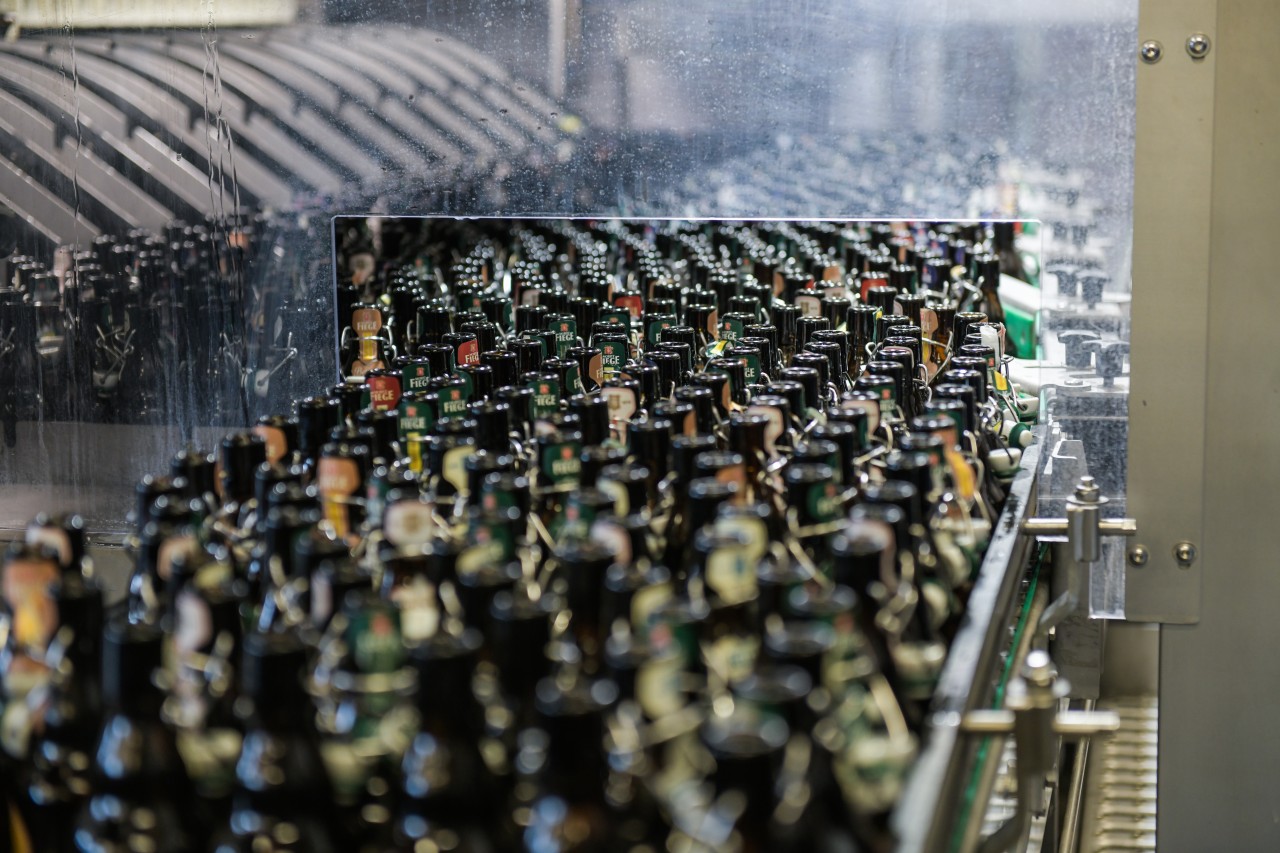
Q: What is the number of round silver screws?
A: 4